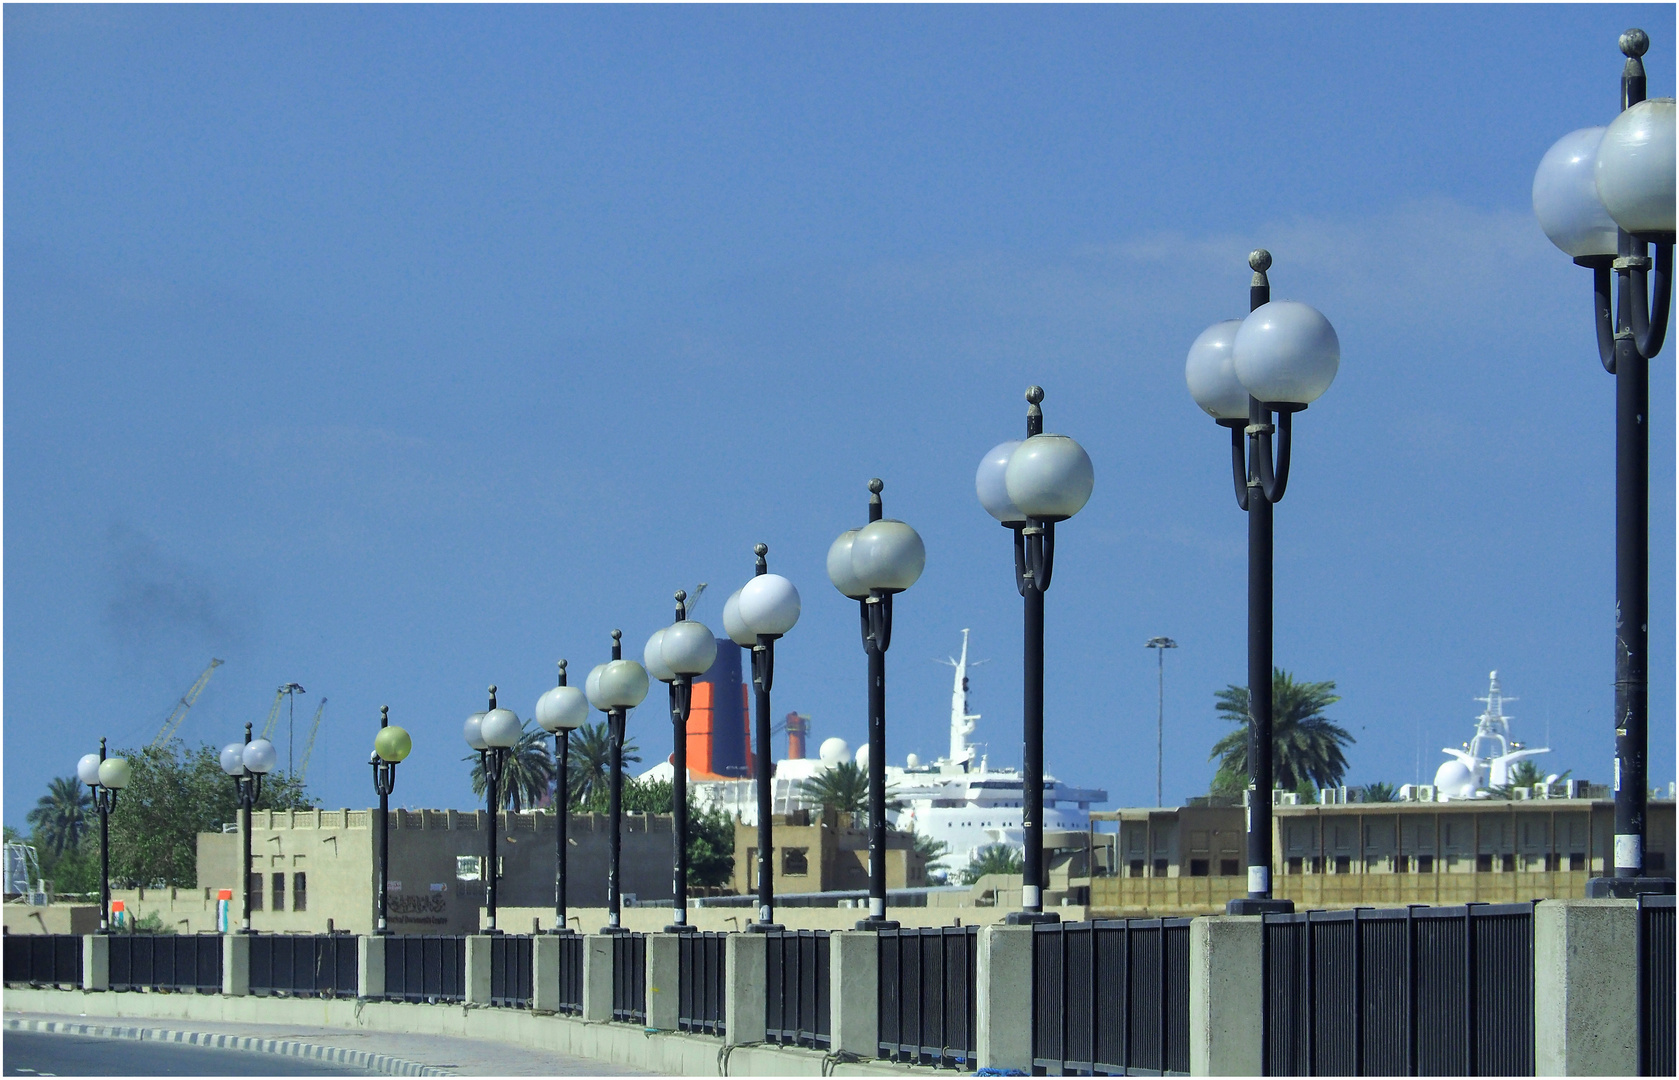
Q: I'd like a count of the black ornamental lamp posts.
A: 12